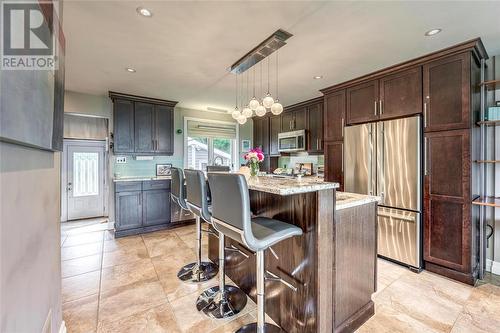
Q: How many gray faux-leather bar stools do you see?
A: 3